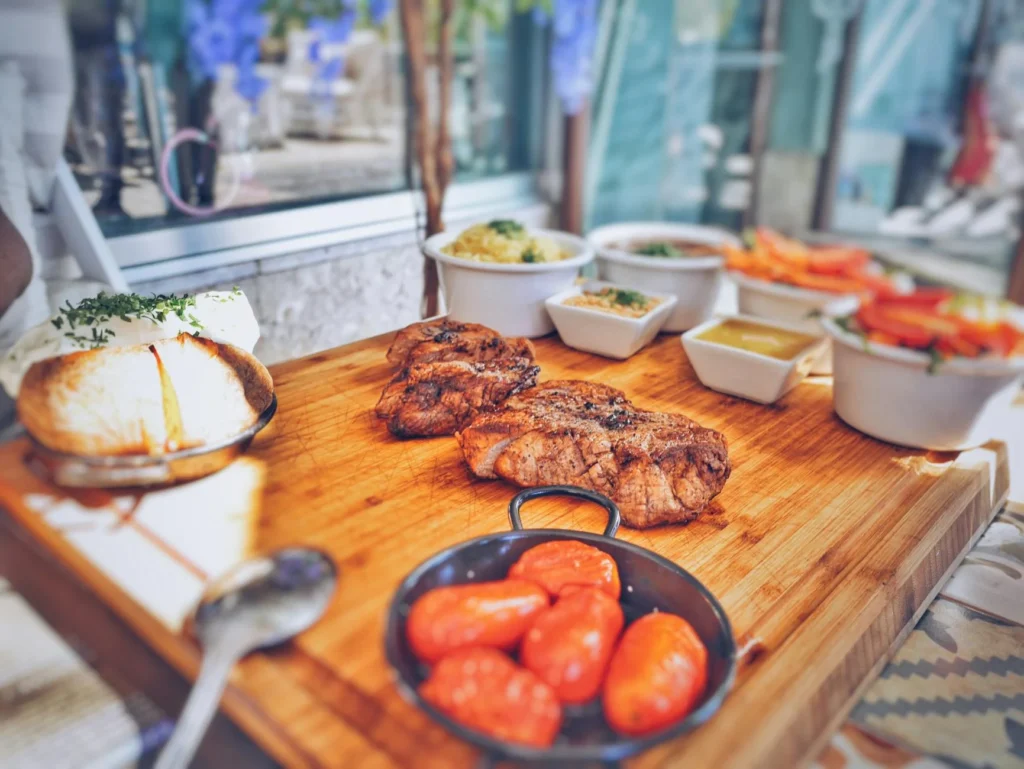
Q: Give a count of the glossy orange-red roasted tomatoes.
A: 5